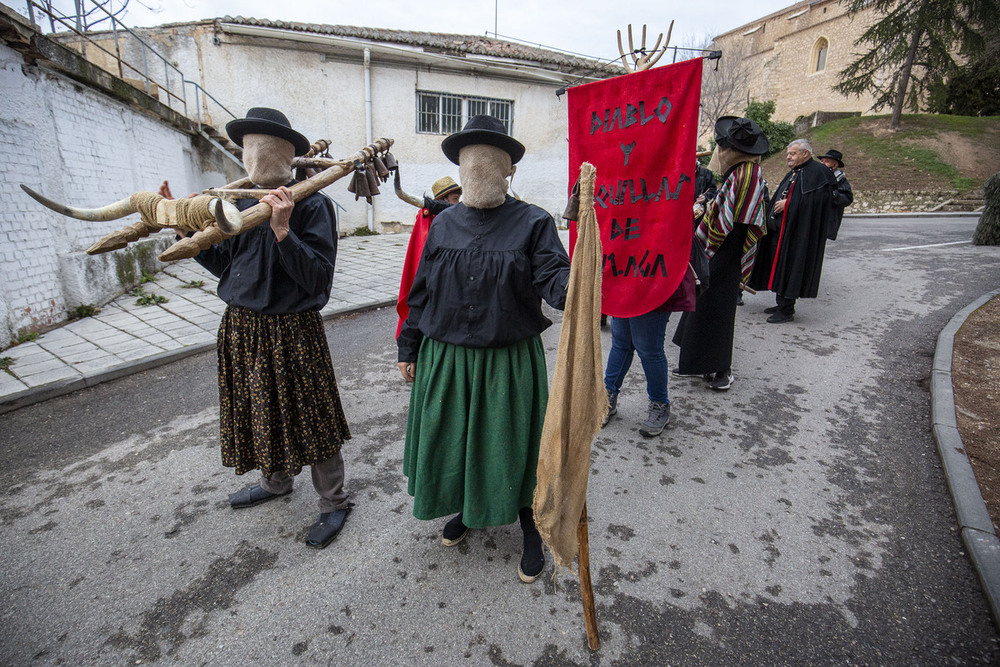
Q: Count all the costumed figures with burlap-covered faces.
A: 3